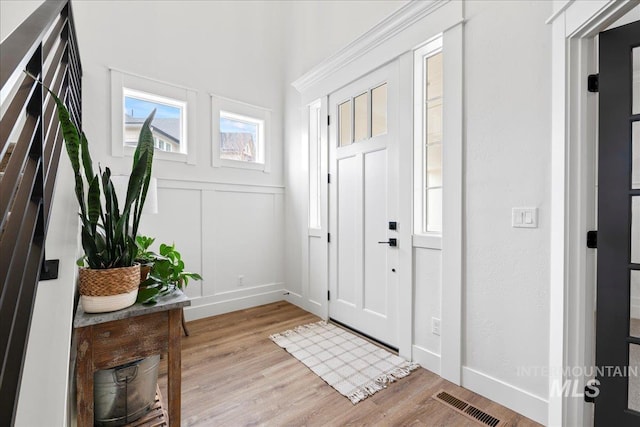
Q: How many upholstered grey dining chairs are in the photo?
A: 0